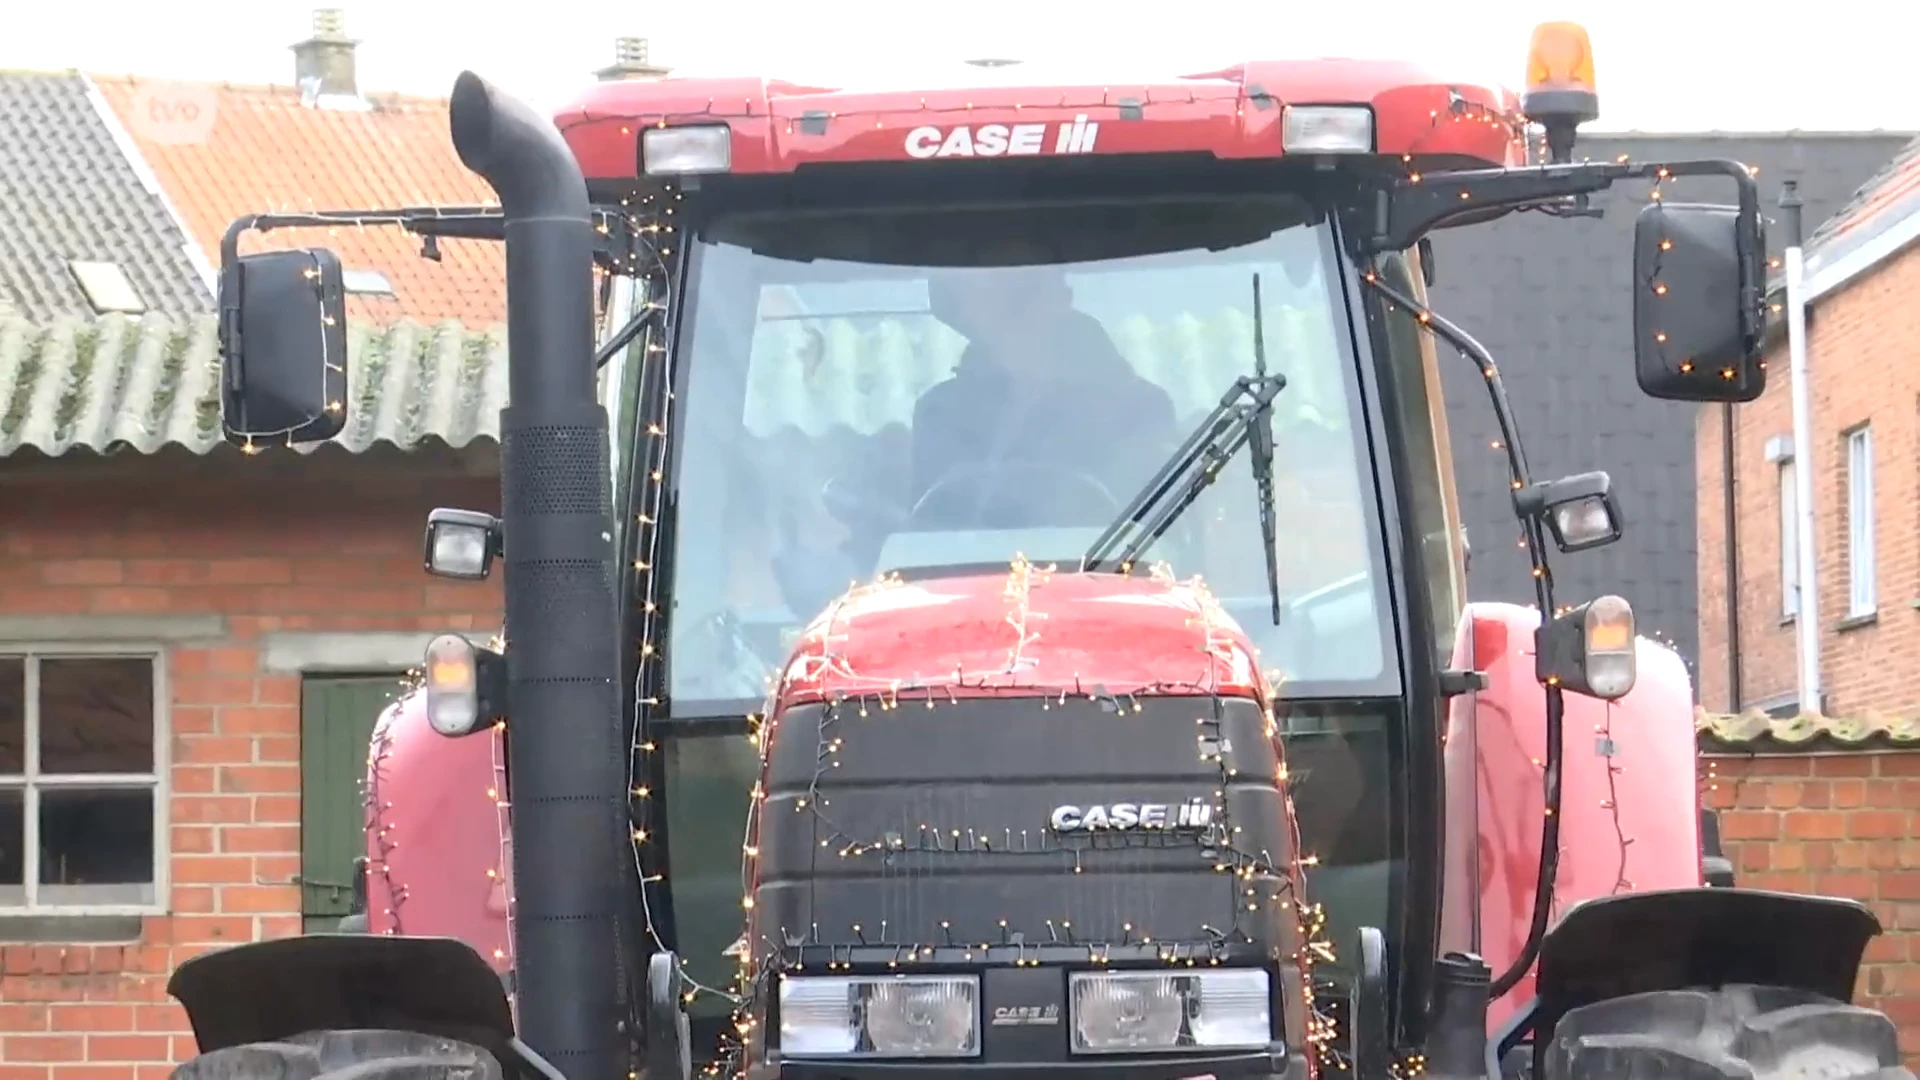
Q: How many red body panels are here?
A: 4